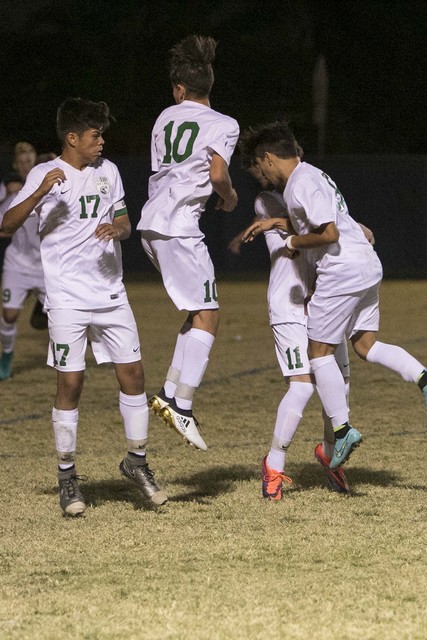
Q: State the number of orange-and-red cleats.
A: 2